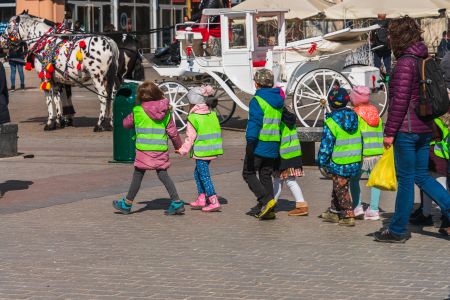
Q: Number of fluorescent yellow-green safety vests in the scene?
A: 7